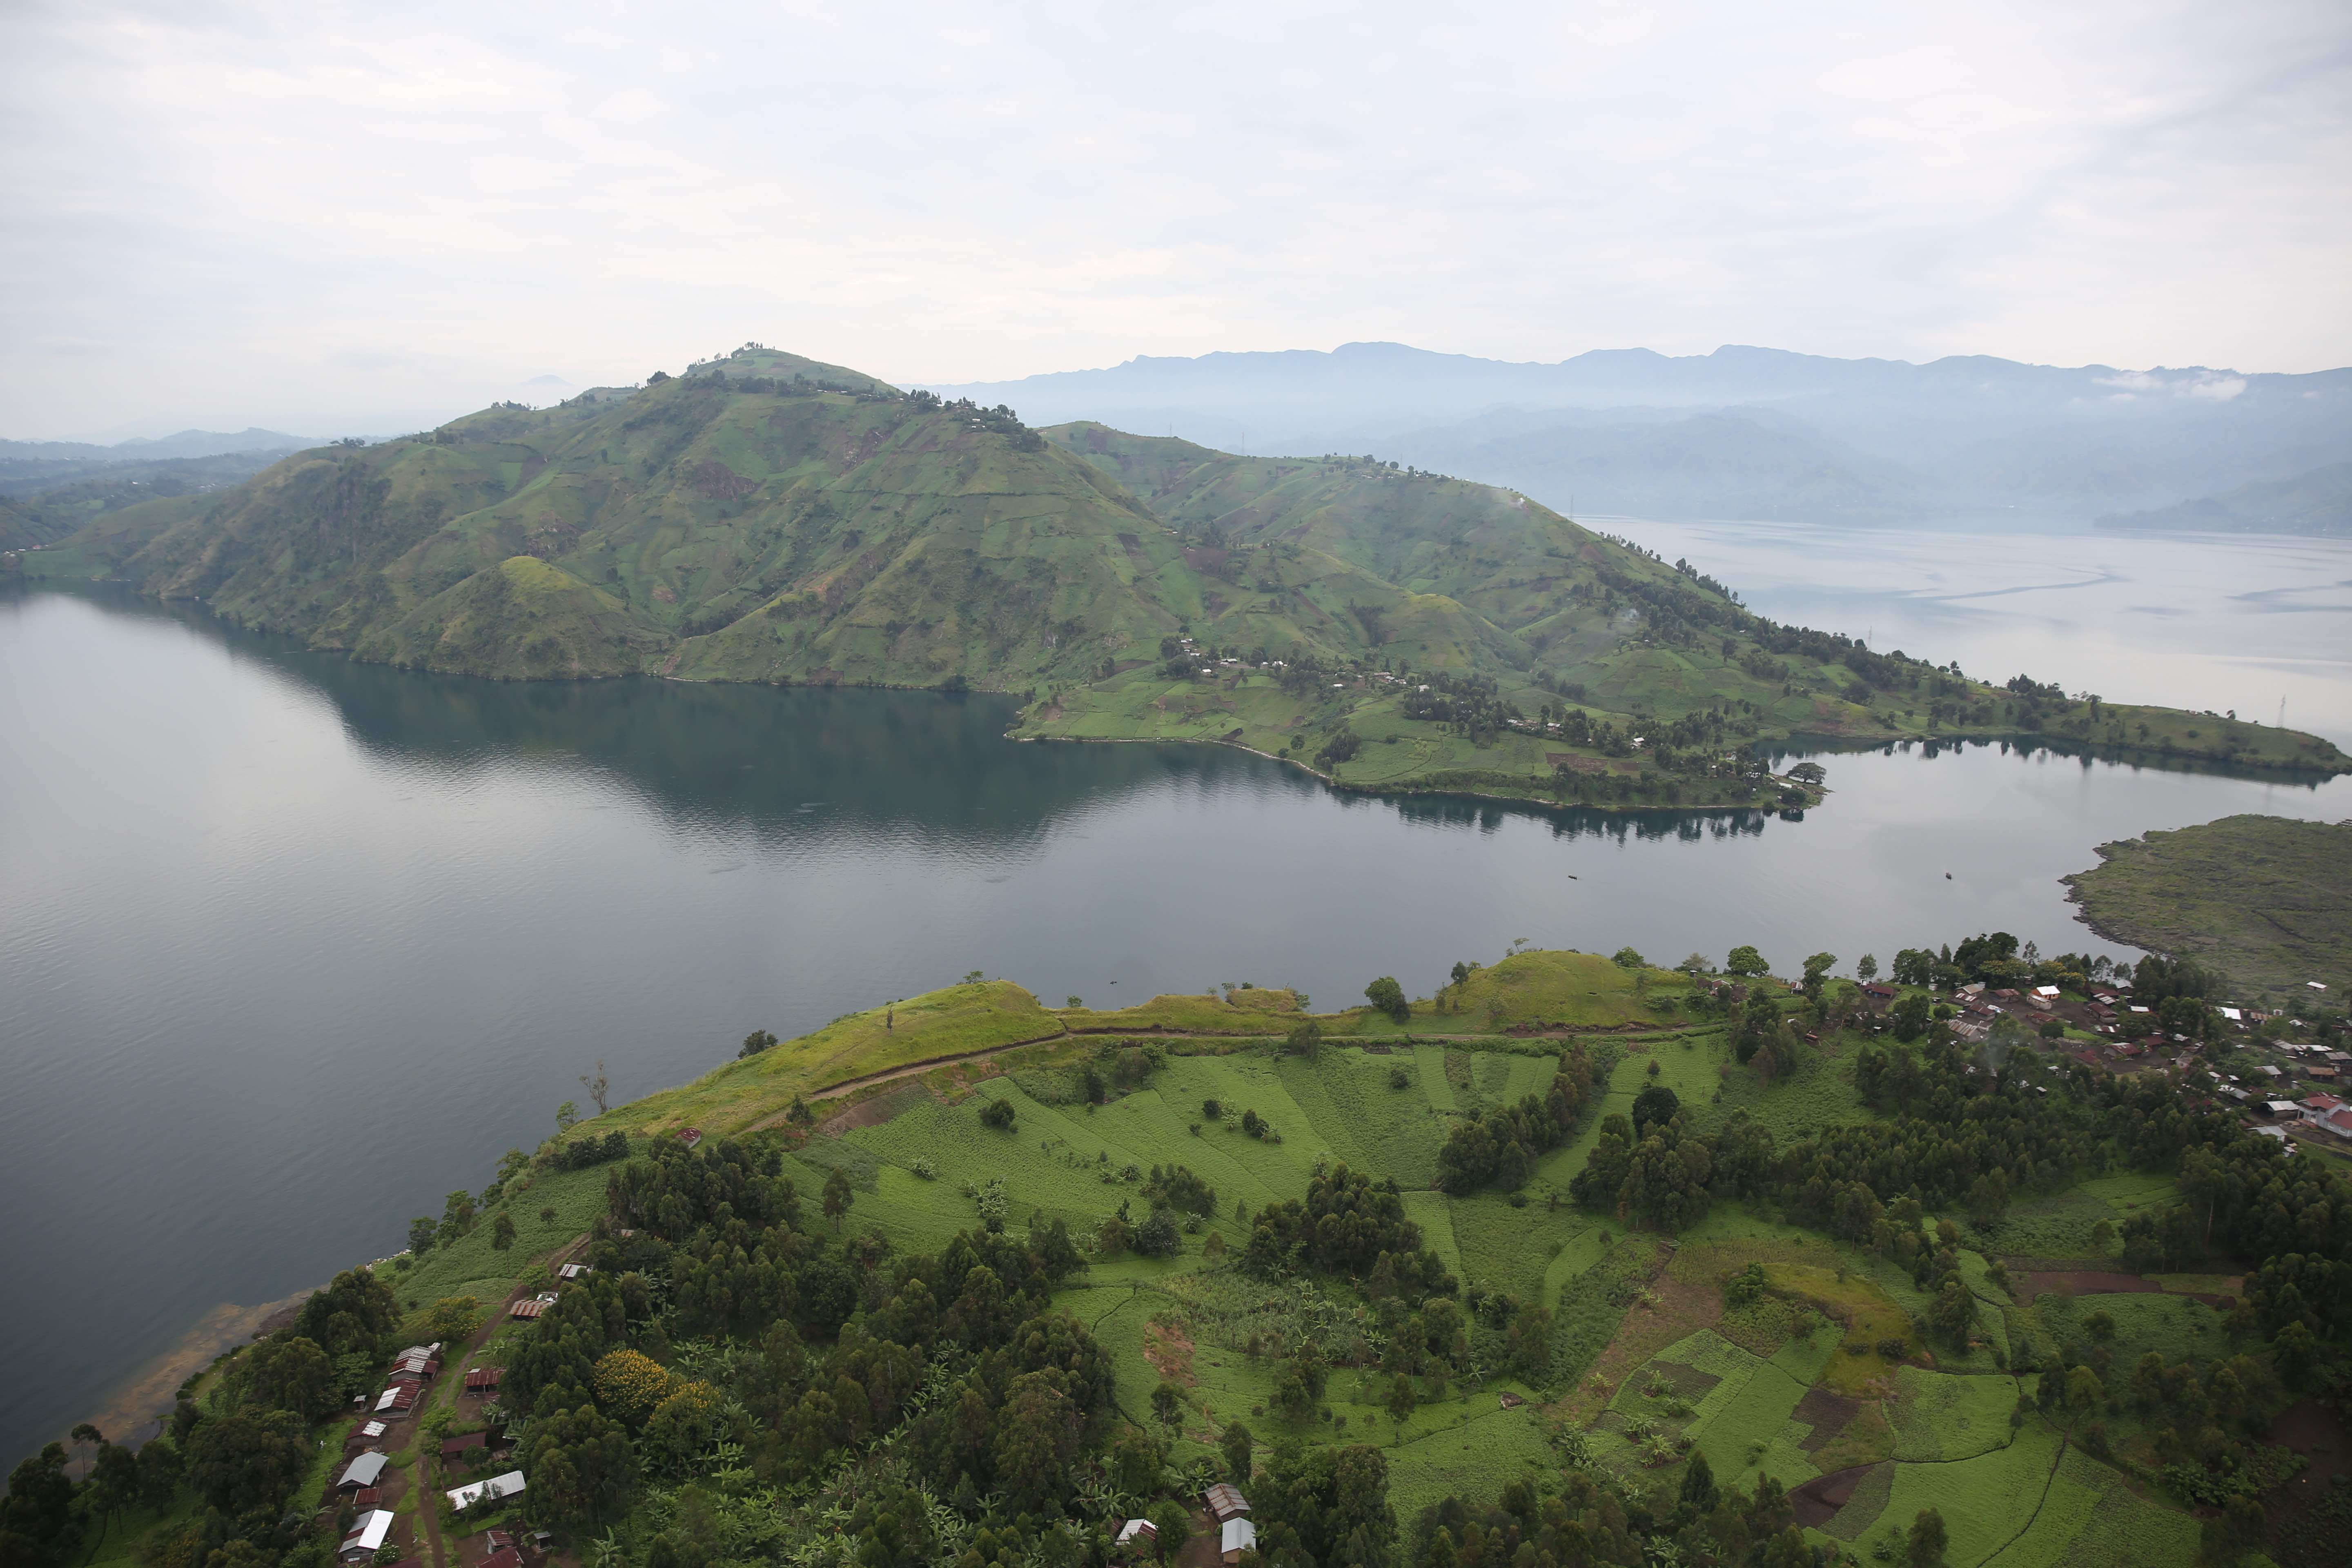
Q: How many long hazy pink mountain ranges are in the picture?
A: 0